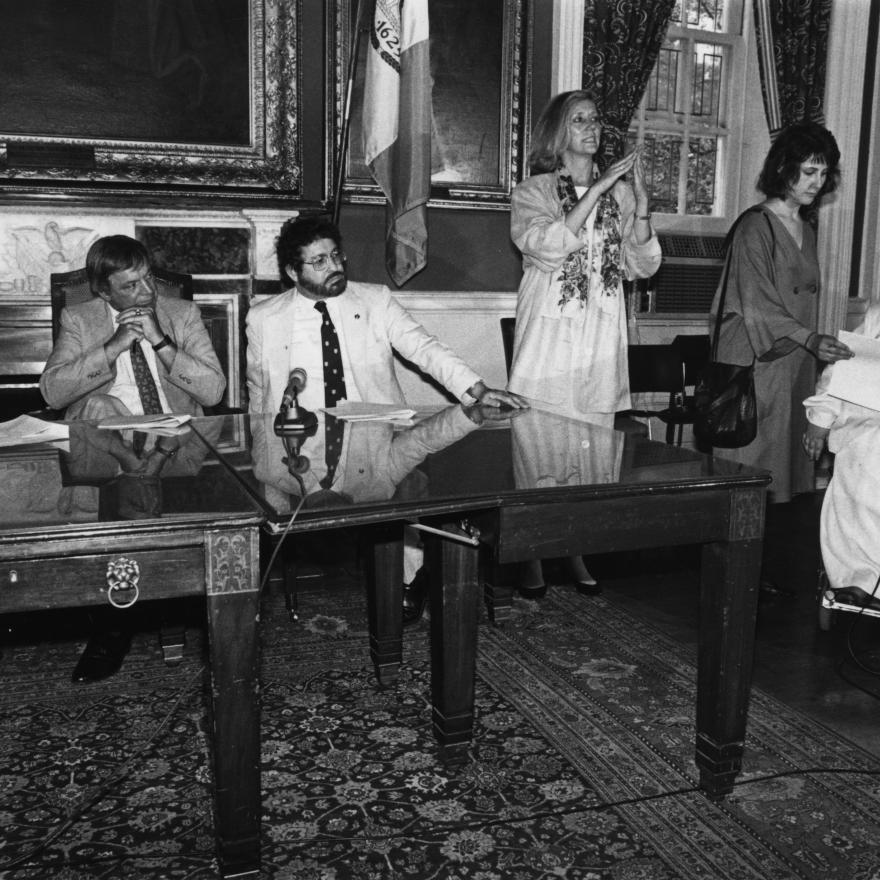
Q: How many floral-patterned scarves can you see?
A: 1